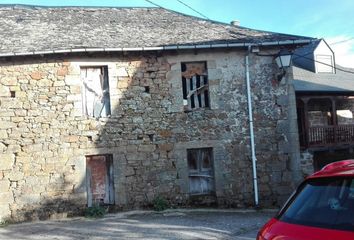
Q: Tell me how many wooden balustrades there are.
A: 1